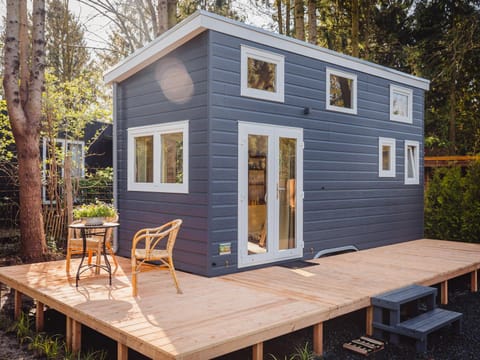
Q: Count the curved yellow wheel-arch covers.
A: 0